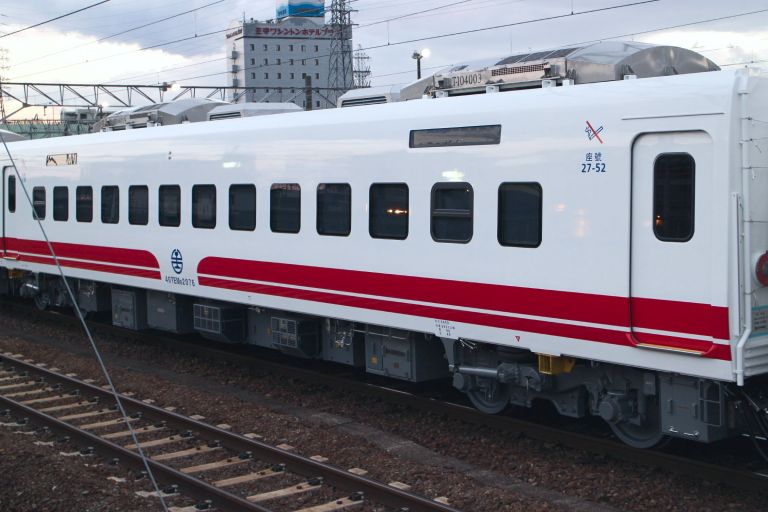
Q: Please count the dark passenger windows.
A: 13